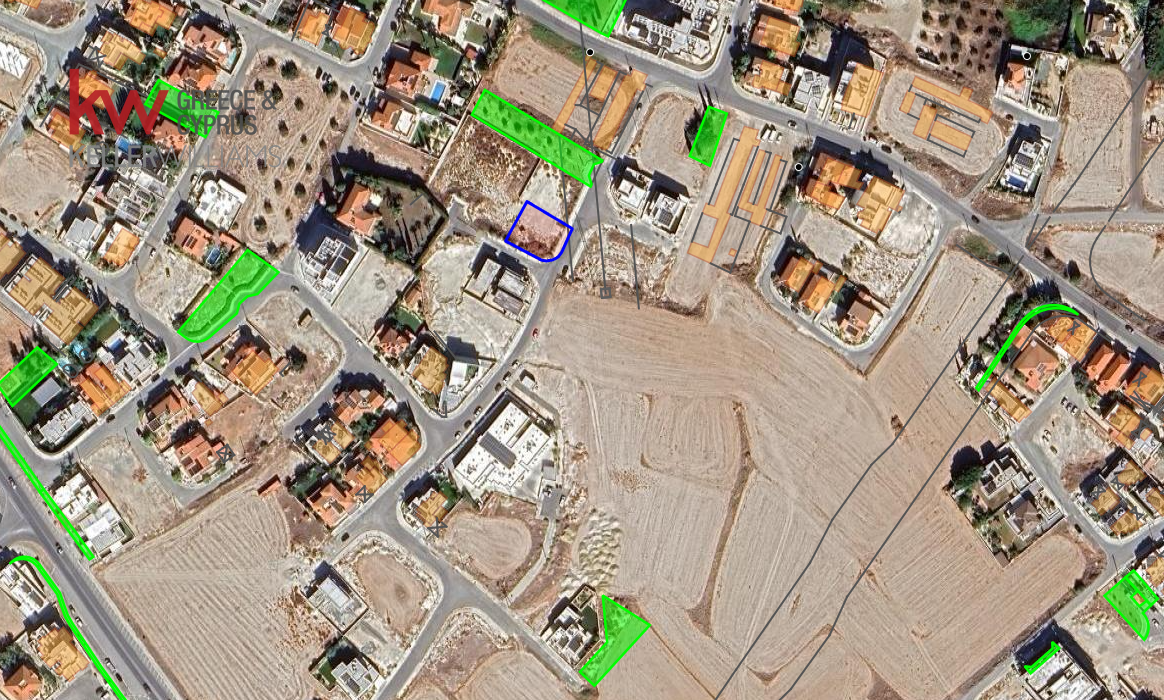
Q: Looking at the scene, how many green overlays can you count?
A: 12